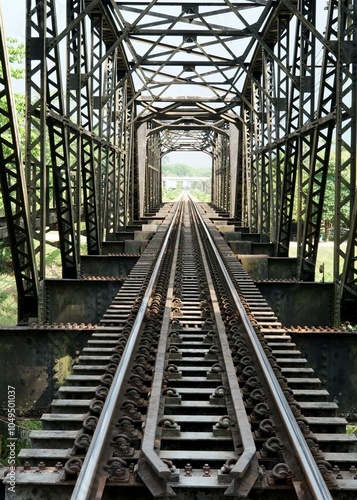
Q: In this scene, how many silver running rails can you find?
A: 2